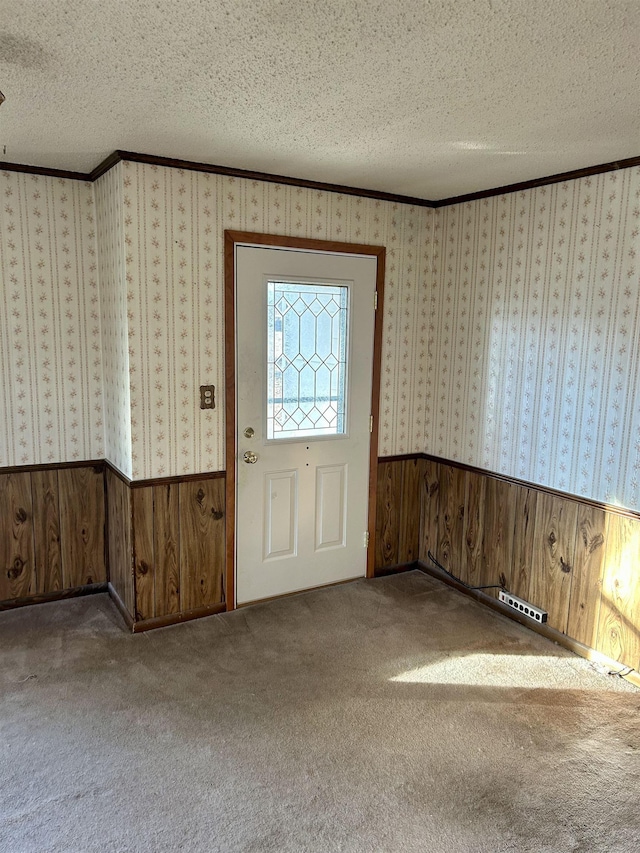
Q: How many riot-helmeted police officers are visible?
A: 0